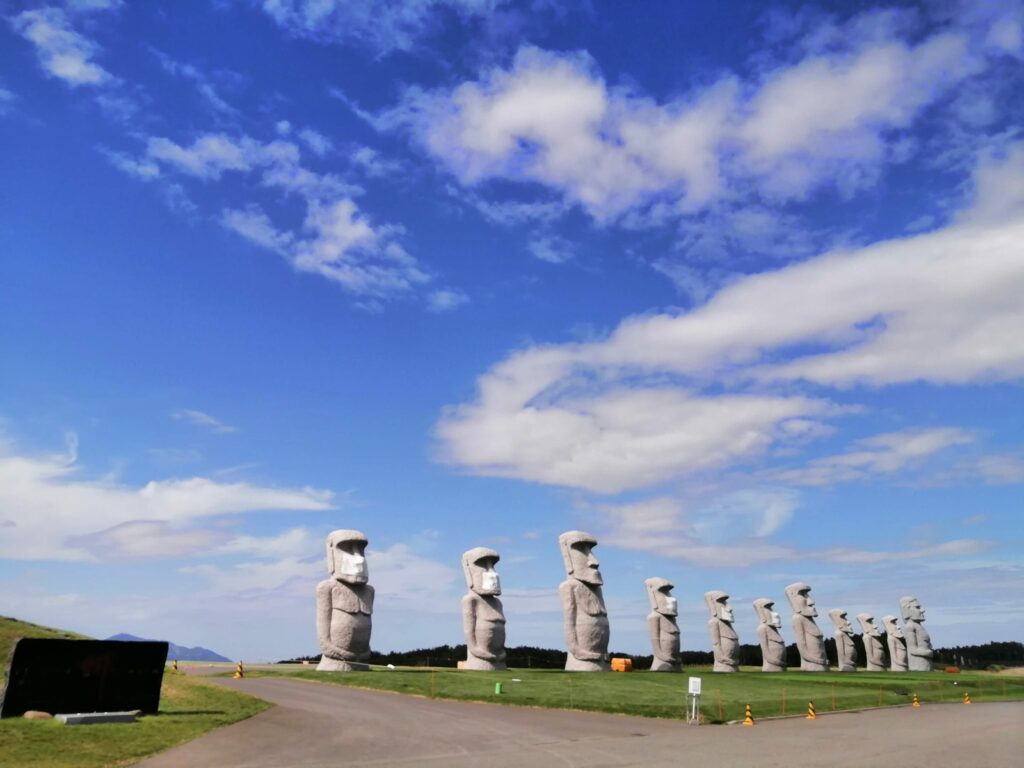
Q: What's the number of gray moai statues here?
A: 11